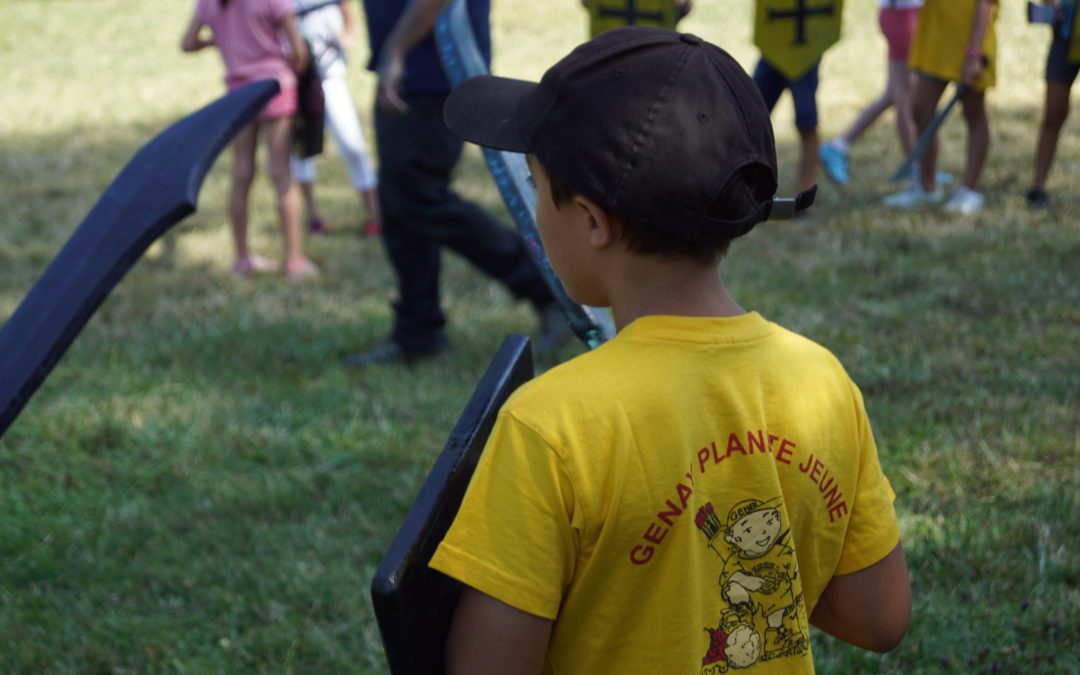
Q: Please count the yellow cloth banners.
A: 2